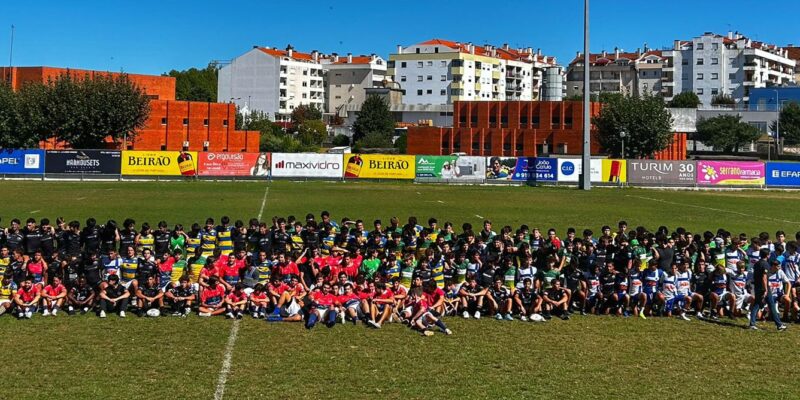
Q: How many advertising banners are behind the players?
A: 12